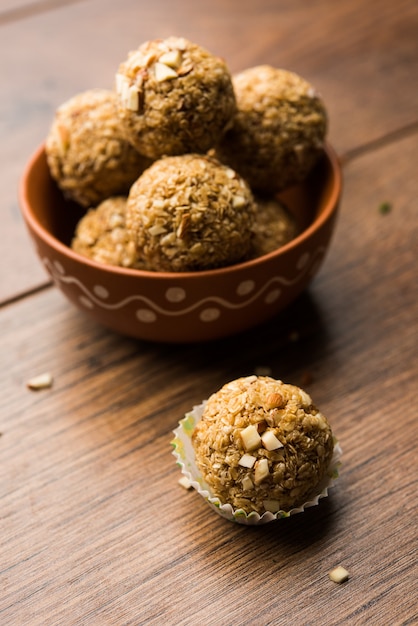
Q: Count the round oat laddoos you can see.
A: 7